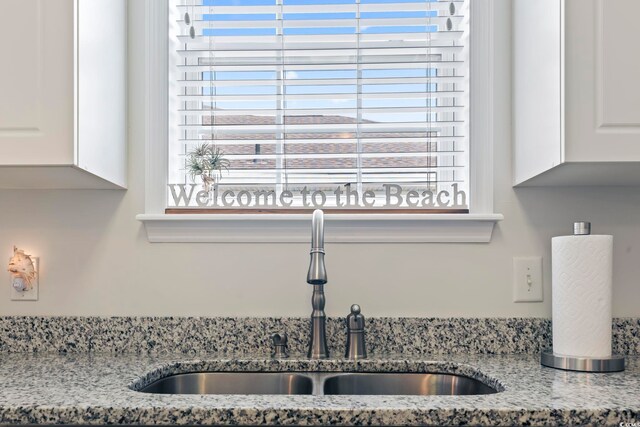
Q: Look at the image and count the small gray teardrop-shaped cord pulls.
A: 4